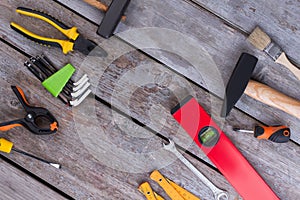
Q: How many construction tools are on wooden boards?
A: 11